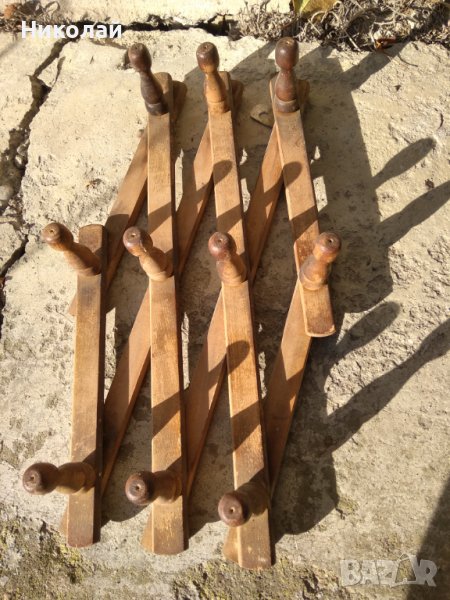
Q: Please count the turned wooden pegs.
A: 10